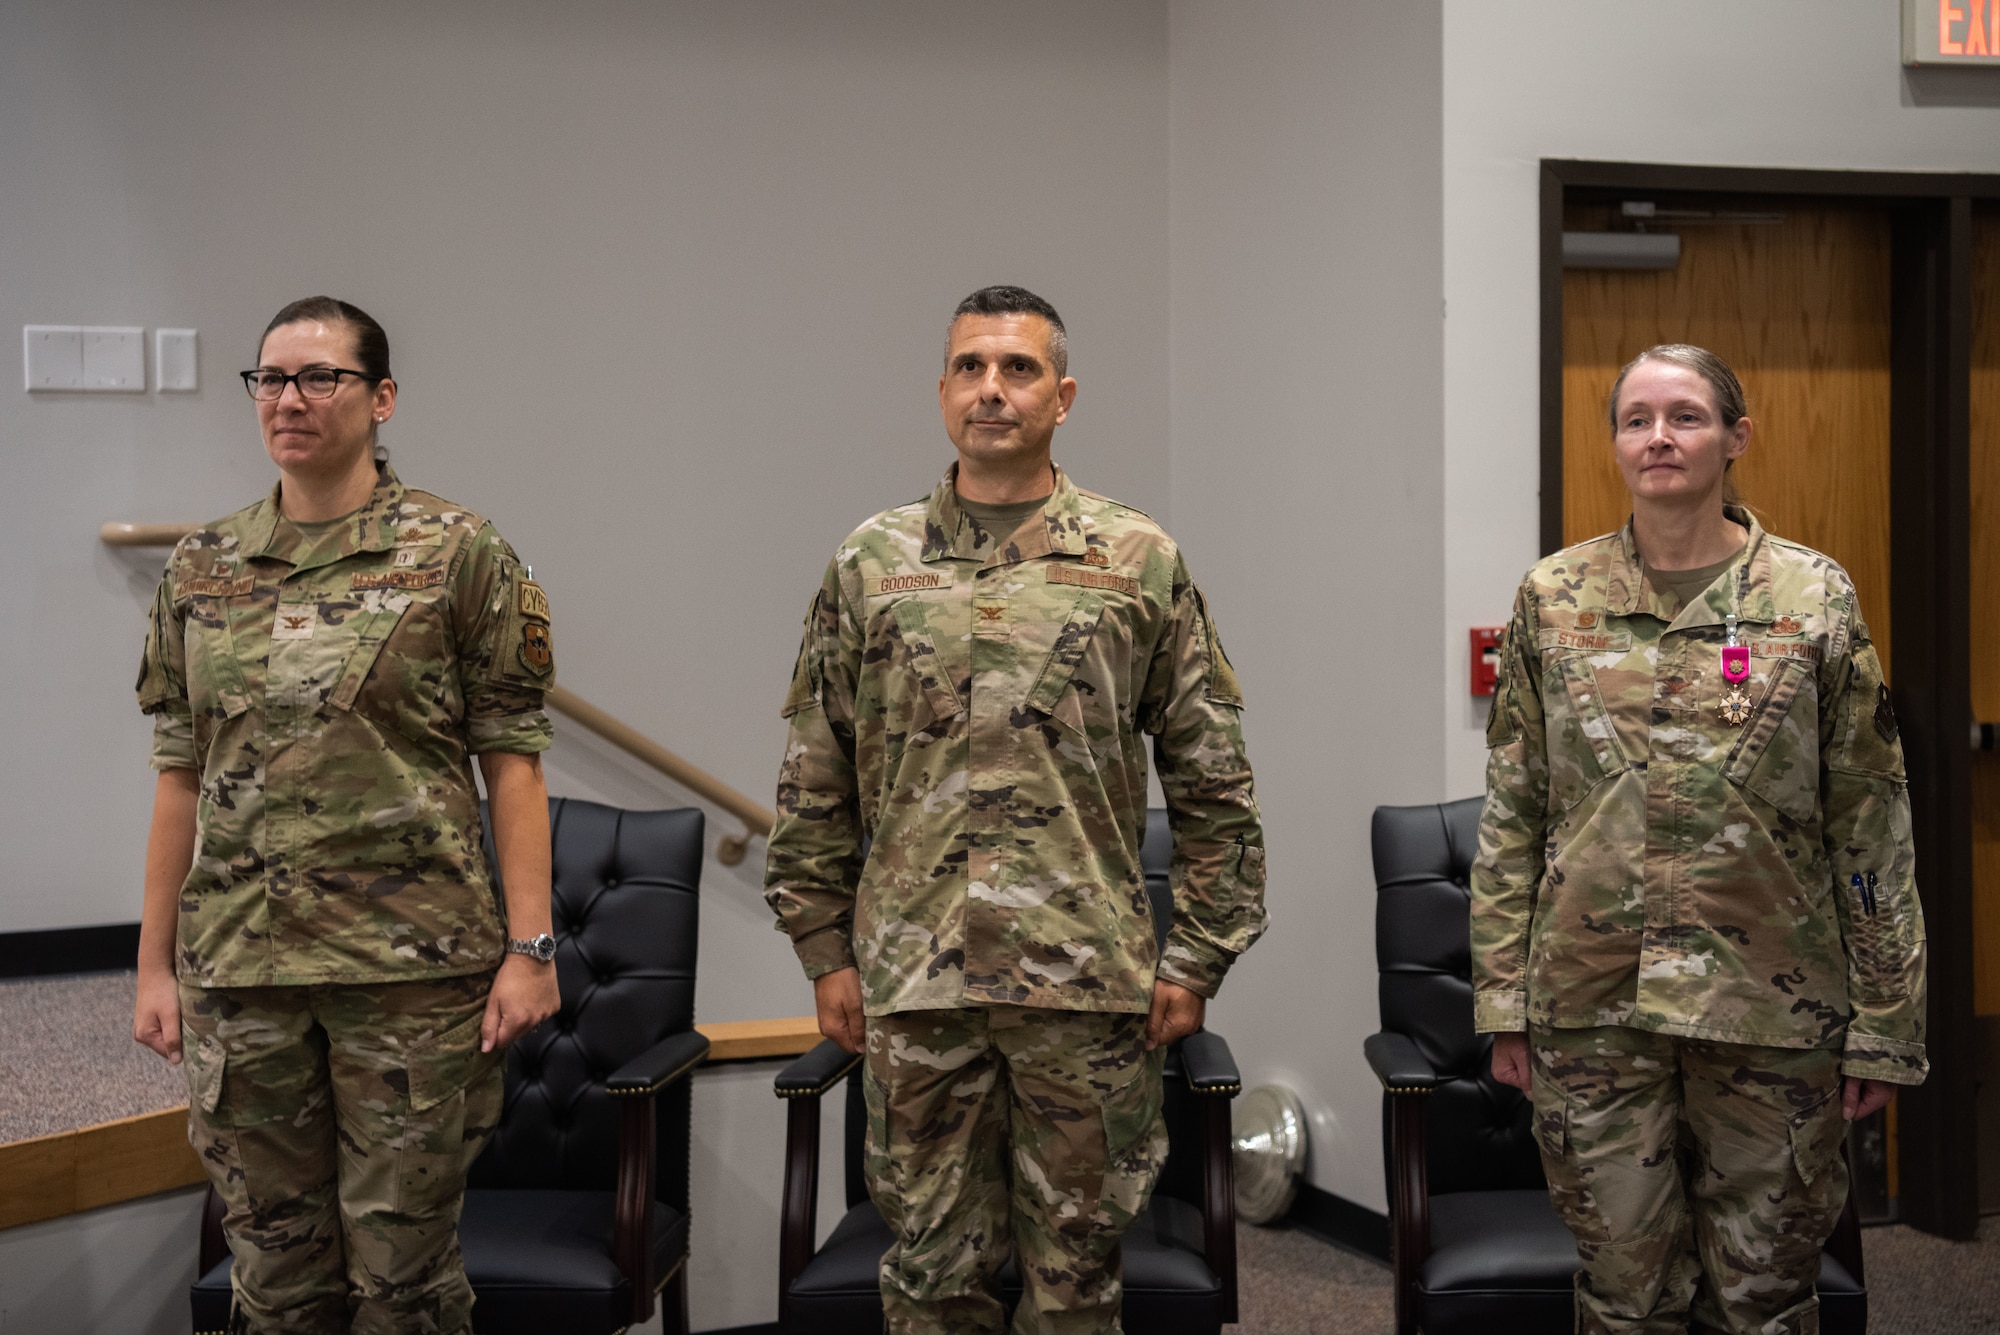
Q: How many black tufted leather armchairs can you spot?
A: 3